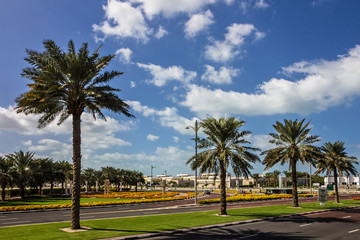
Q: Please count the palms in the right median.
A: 4